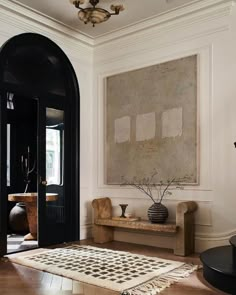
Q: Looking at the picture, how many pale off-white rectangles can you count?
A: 3